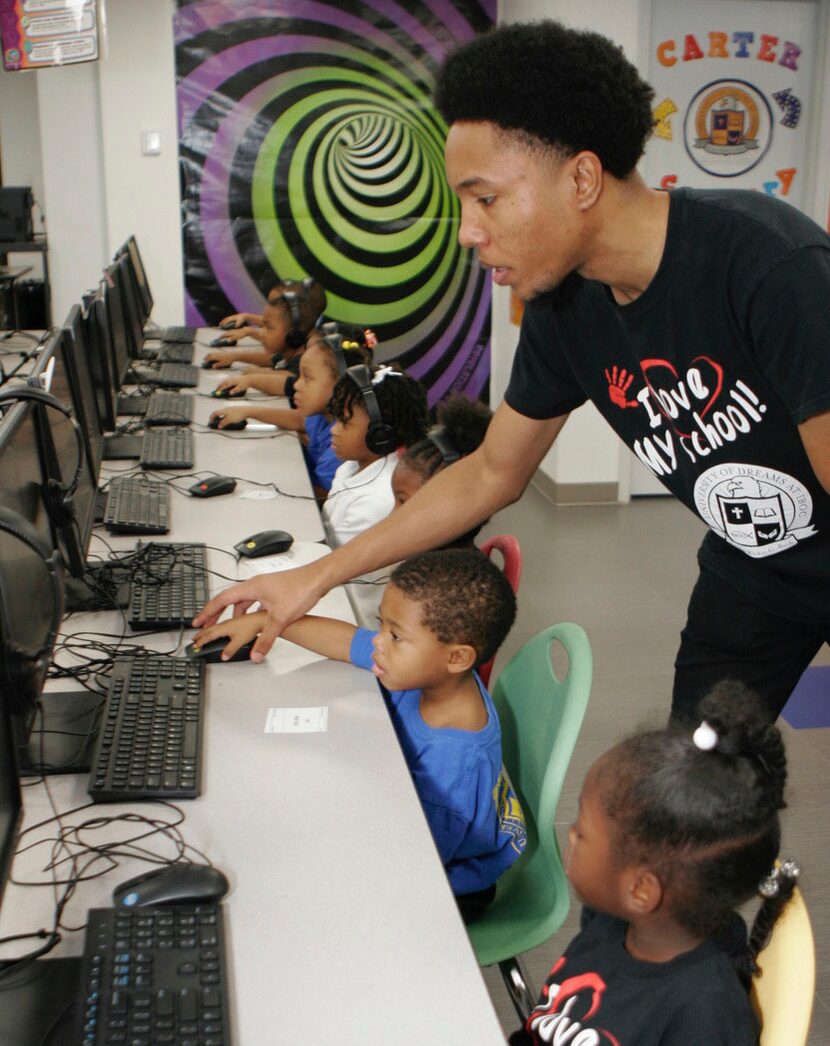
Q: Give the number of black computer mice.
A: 9